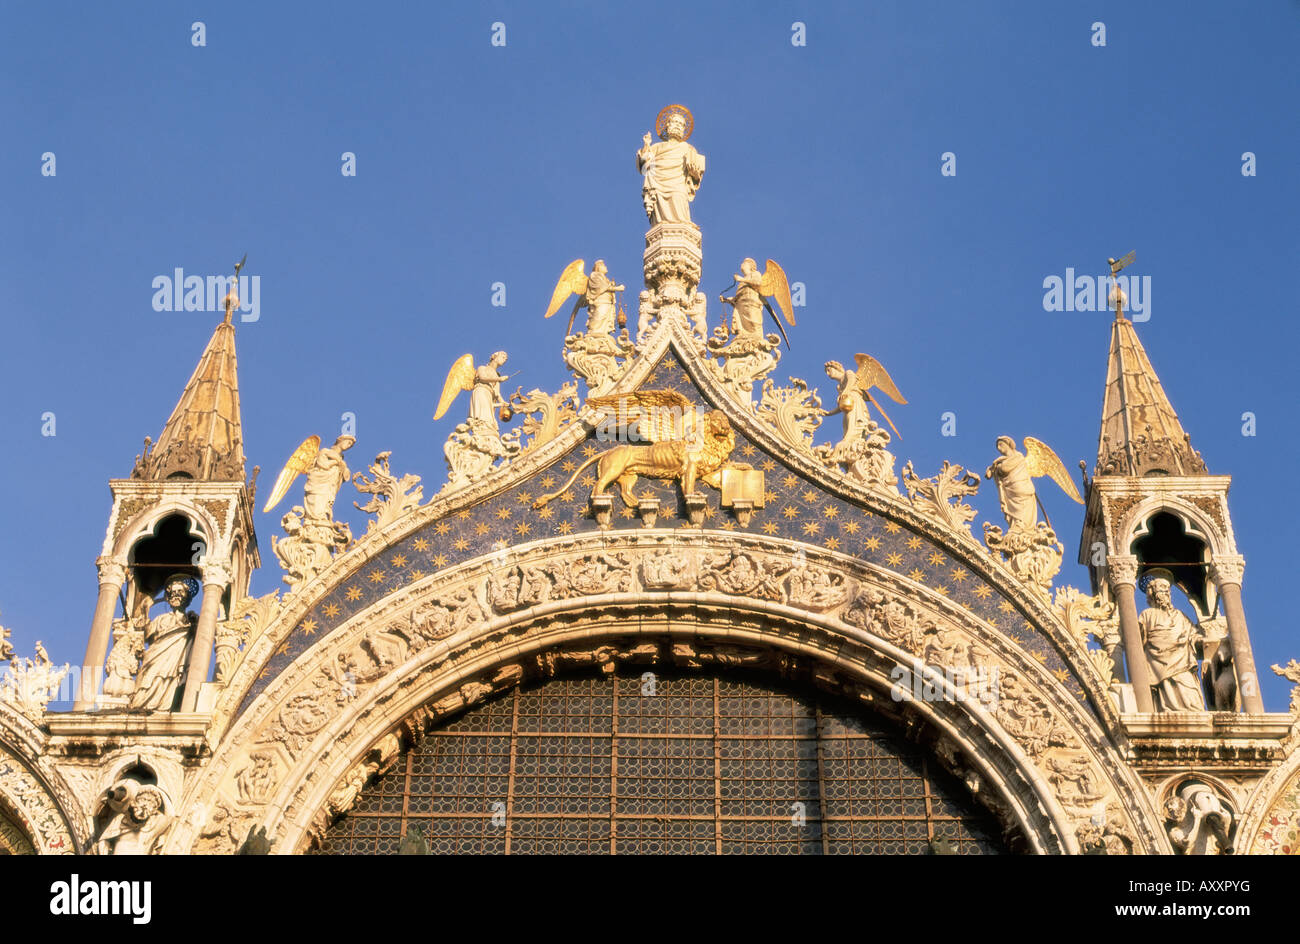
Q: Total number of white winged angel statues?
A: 6